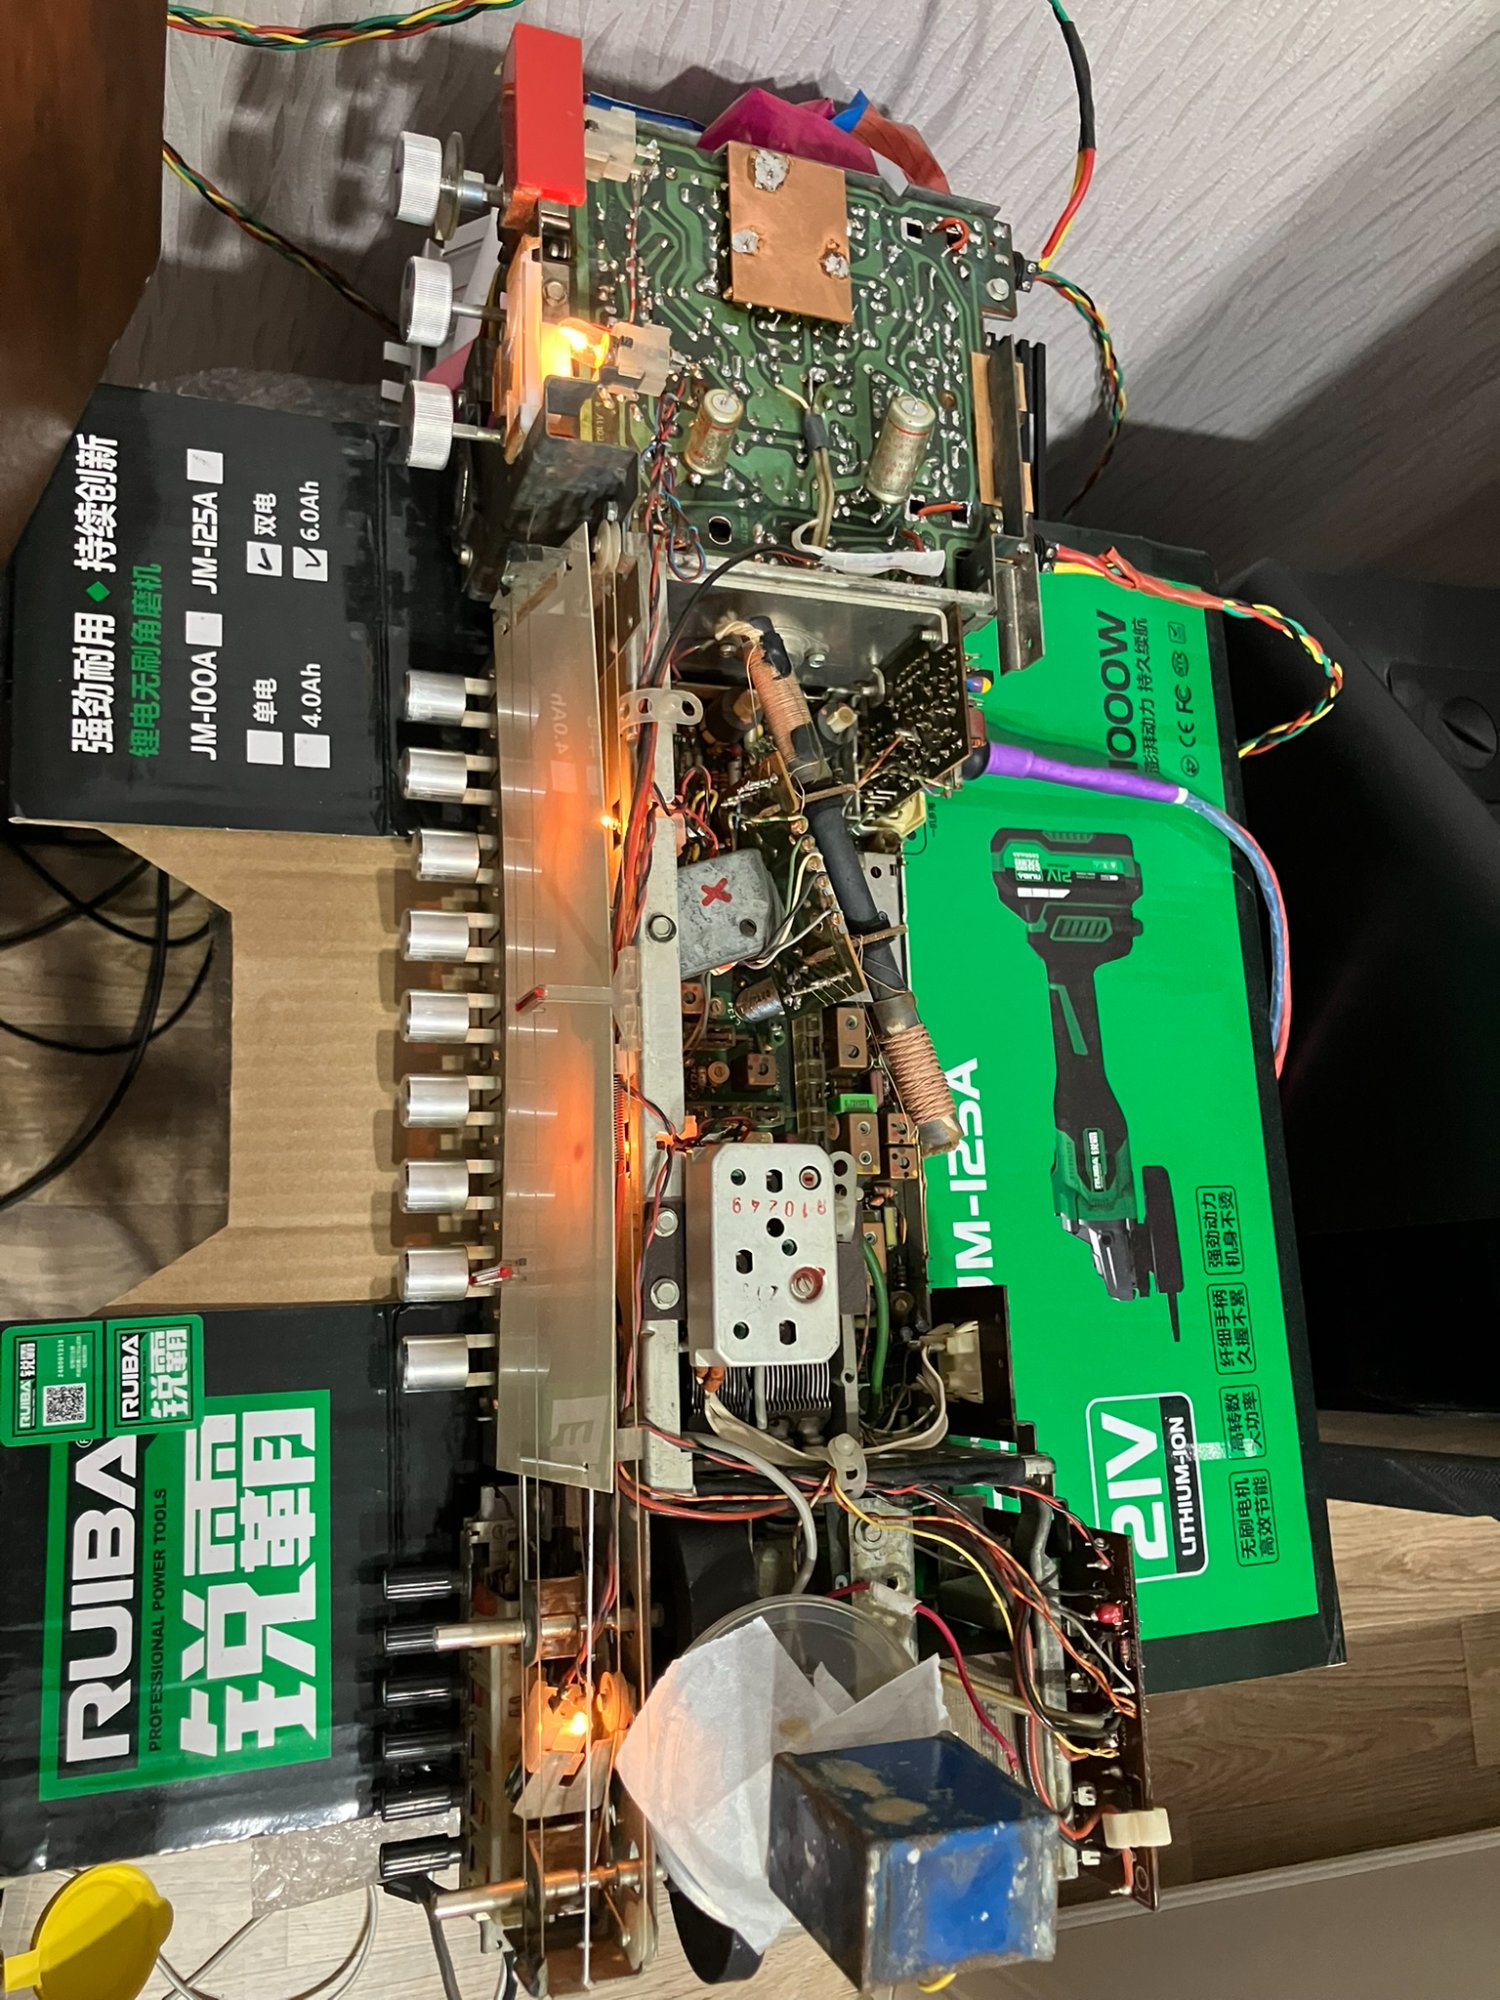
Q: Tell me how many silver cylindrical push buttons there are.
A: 9